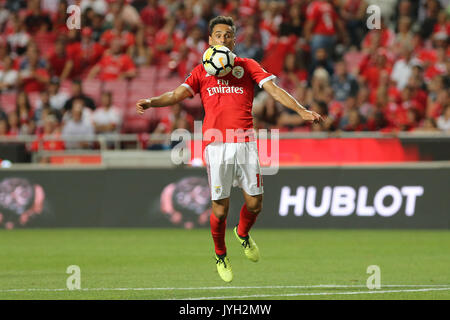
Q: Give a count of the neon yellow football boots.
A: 2